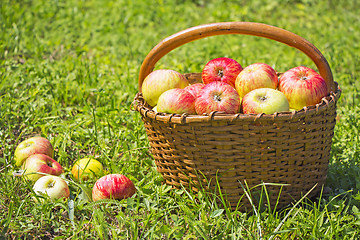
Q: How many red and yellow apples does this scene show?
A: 13